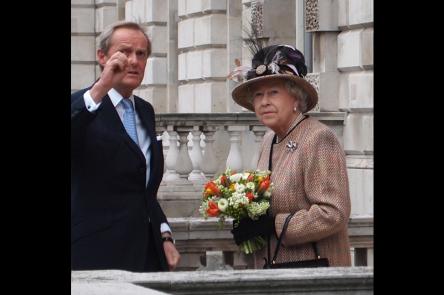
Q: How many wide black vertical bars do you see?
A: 2